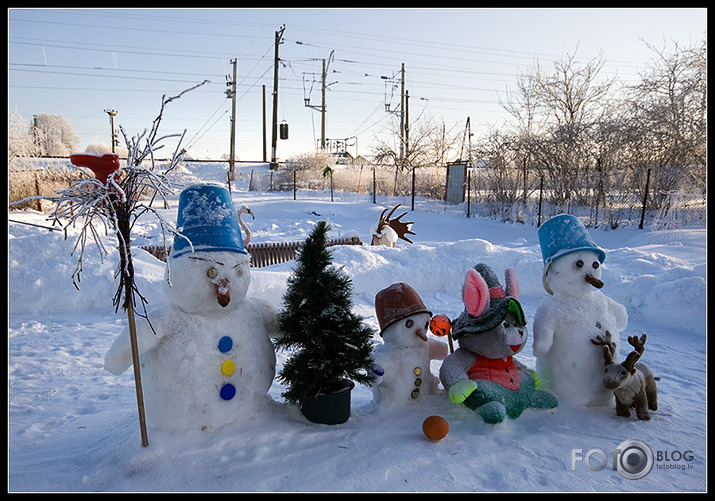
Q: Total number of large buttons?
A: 3